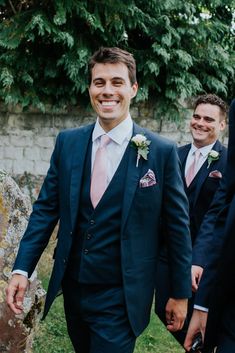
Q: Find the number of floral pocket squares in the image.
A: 2